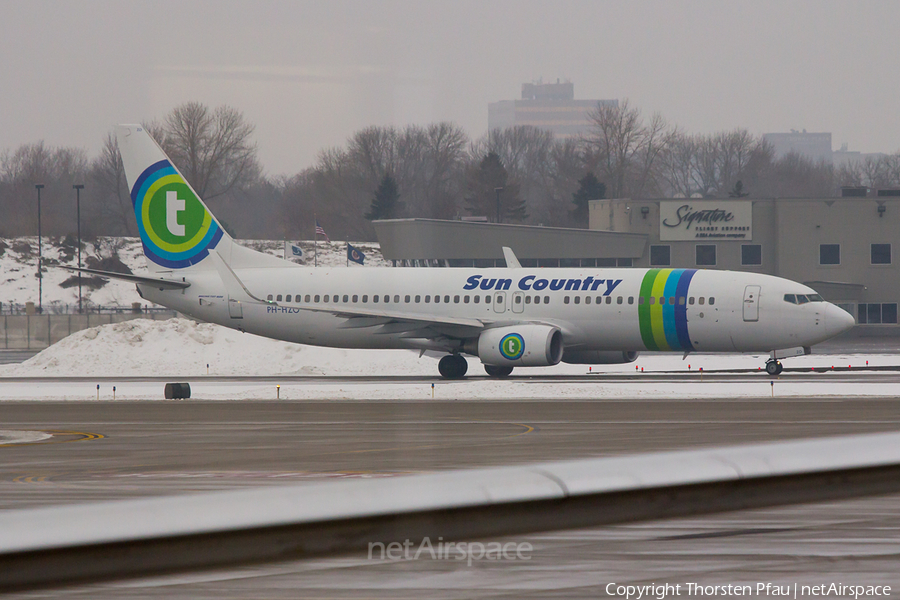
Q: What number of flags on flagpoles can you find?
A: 3